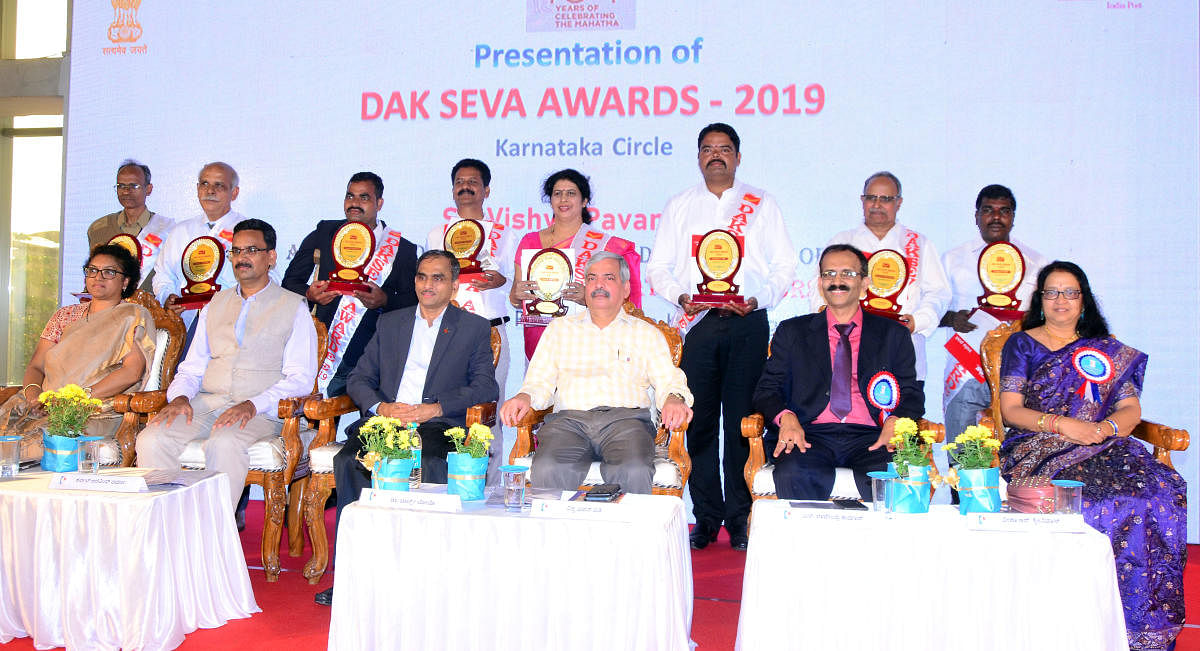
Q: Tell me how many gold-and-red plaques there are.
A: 8